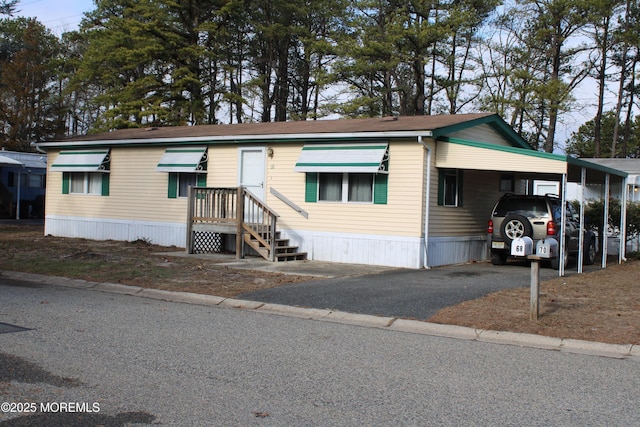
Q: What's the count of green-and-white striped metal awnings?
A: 3